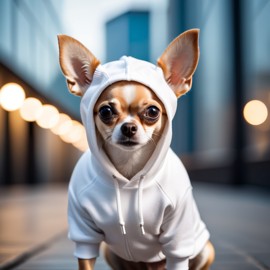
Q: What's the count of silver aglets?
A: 2